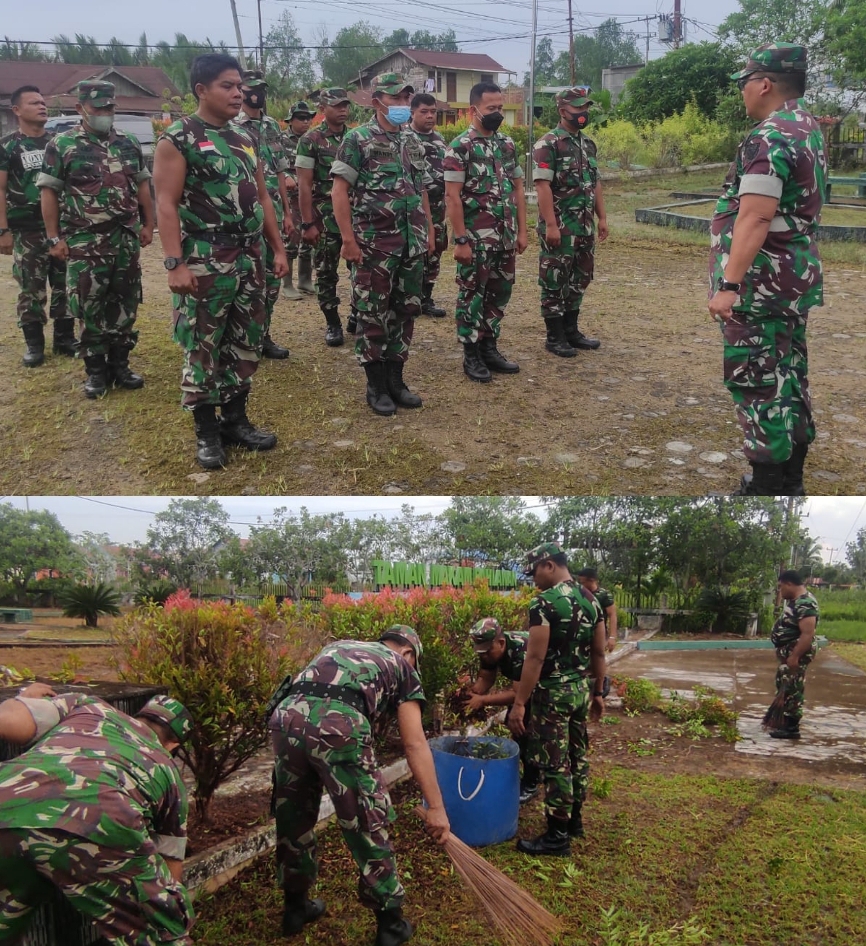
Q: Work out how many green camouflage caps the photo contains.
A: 11